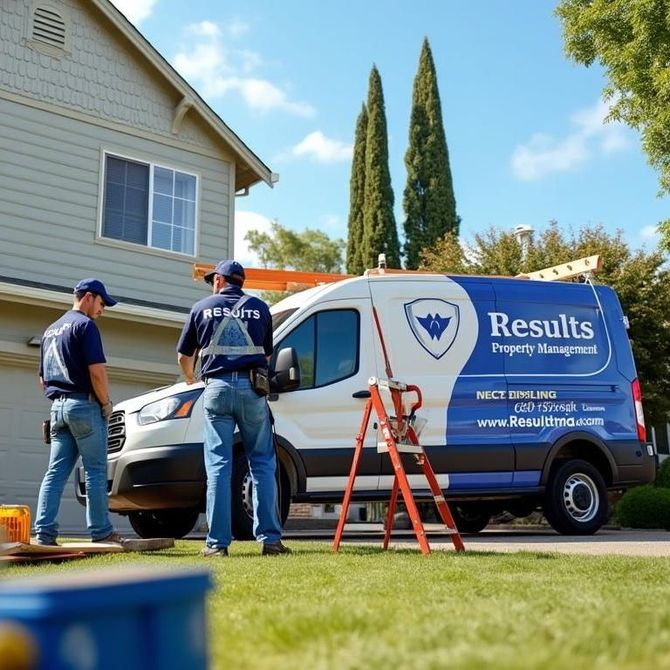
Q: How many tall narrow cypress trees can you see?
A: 3